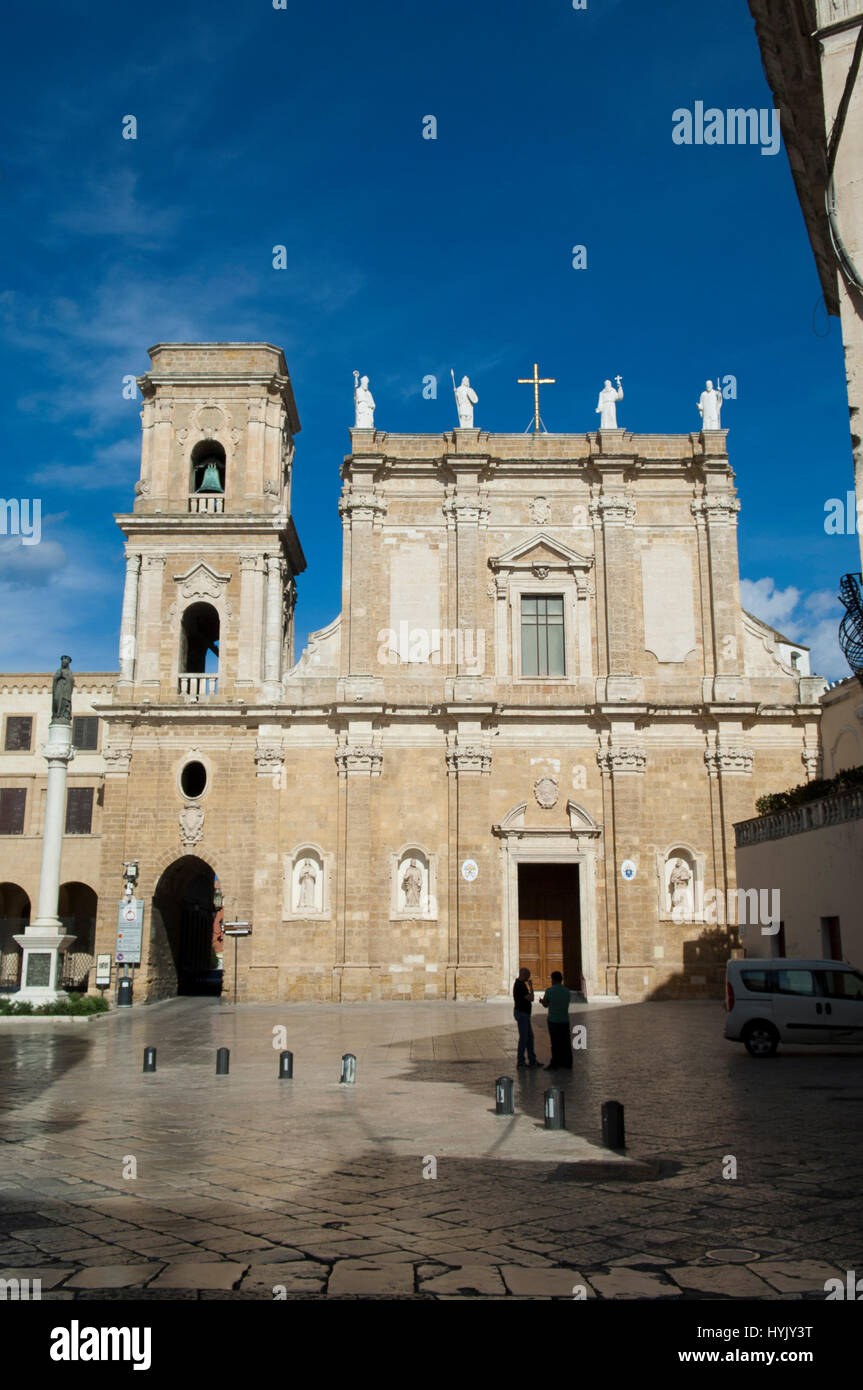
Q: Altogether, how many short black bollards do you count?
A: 7